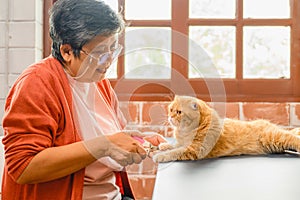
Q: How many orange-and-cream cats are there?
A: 1